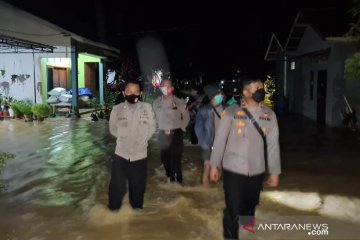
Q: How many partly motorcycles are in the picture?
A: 0